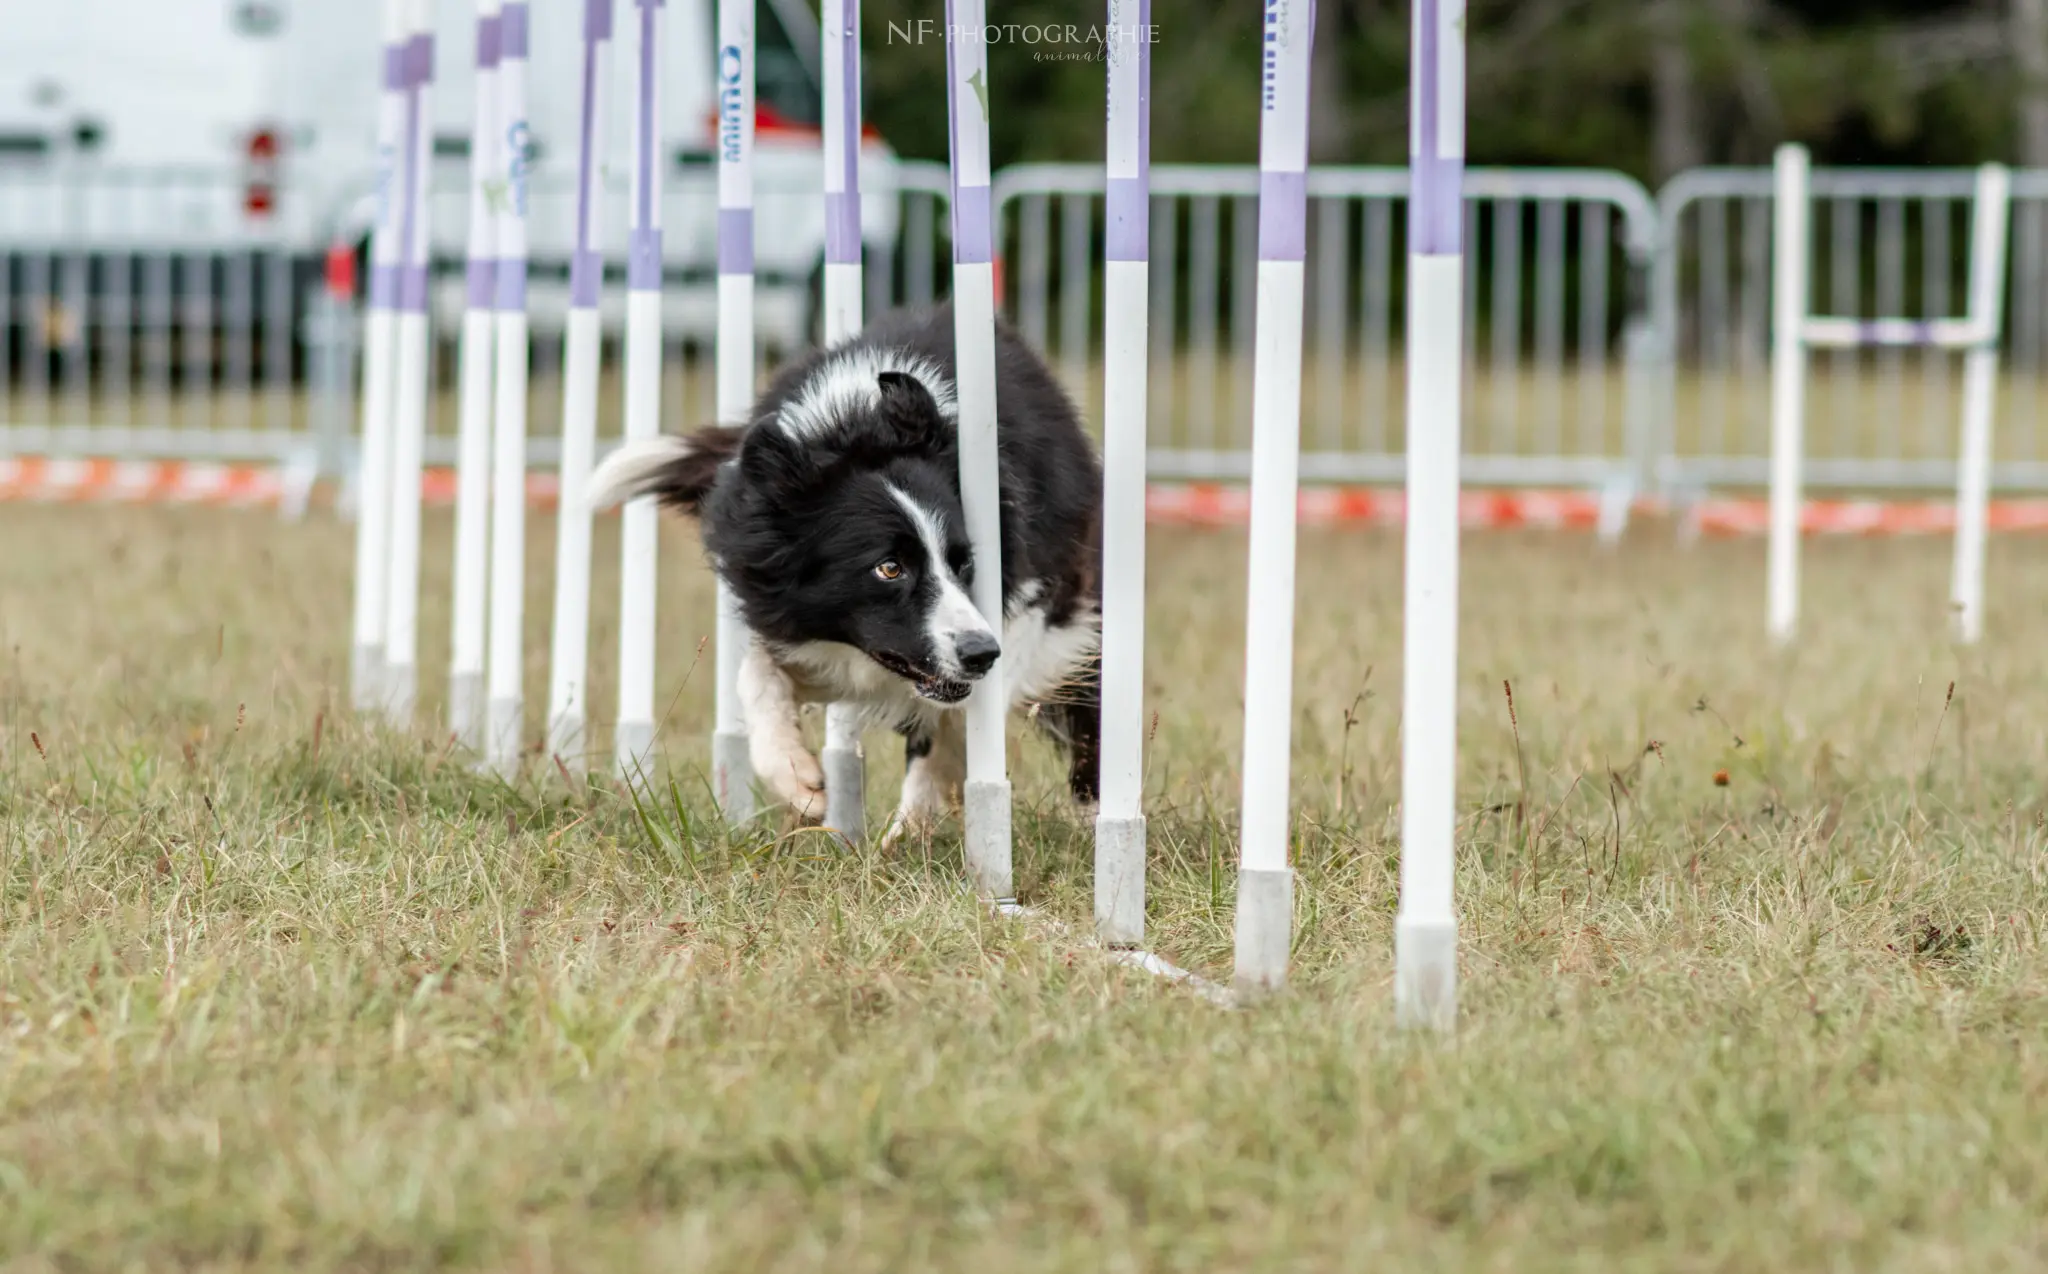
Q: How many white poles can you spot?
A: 14